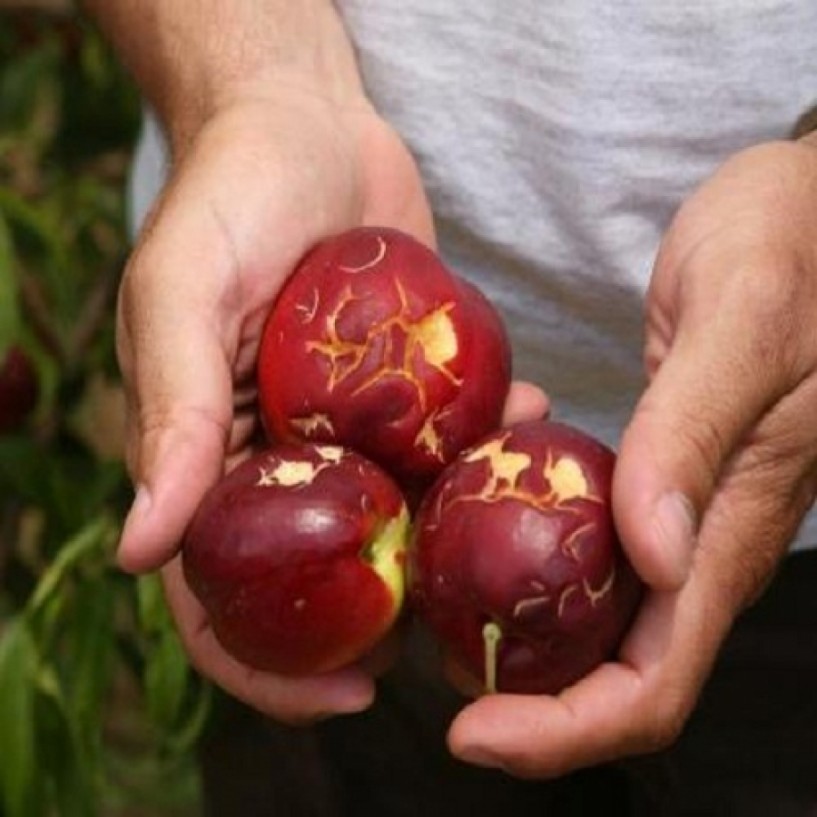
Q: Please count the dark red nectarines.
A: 3